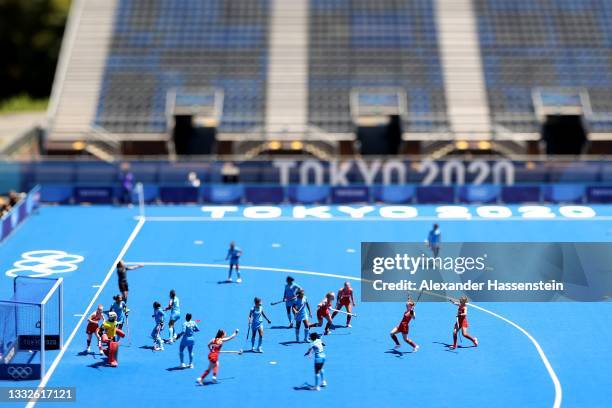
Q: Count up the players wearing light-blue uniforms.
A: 10